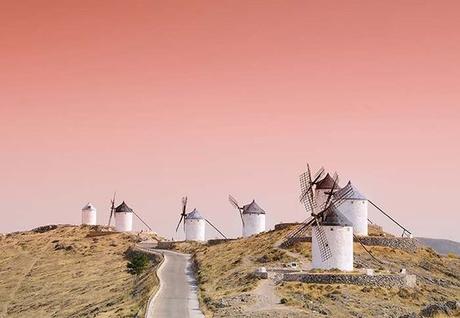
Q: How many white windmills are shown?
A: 7